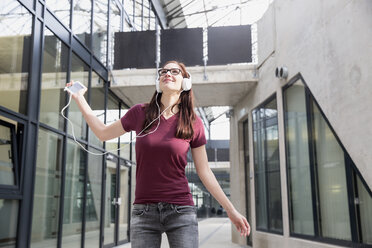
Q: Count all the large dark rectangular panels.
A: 3